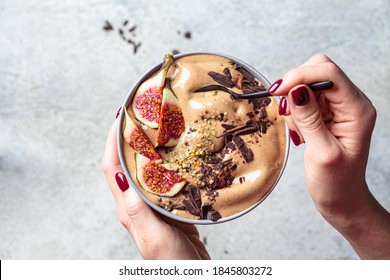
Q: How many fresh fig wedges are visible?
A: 4